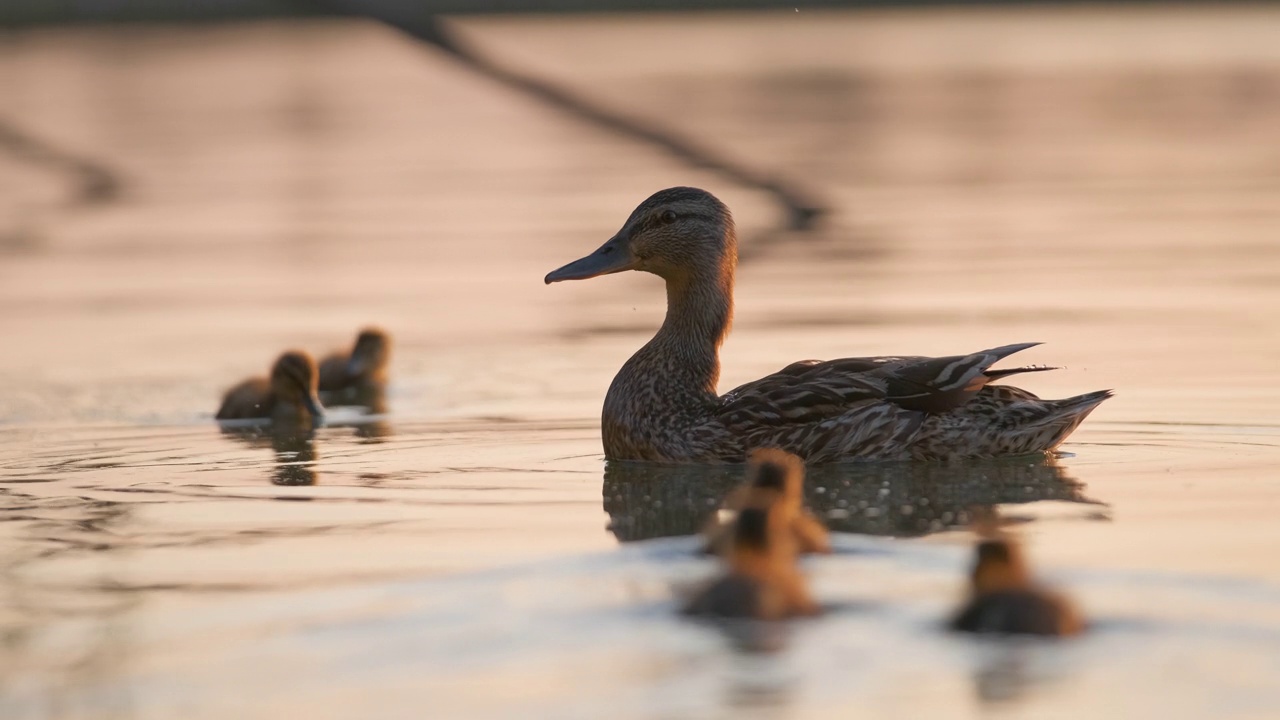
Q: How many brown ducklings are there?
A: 5